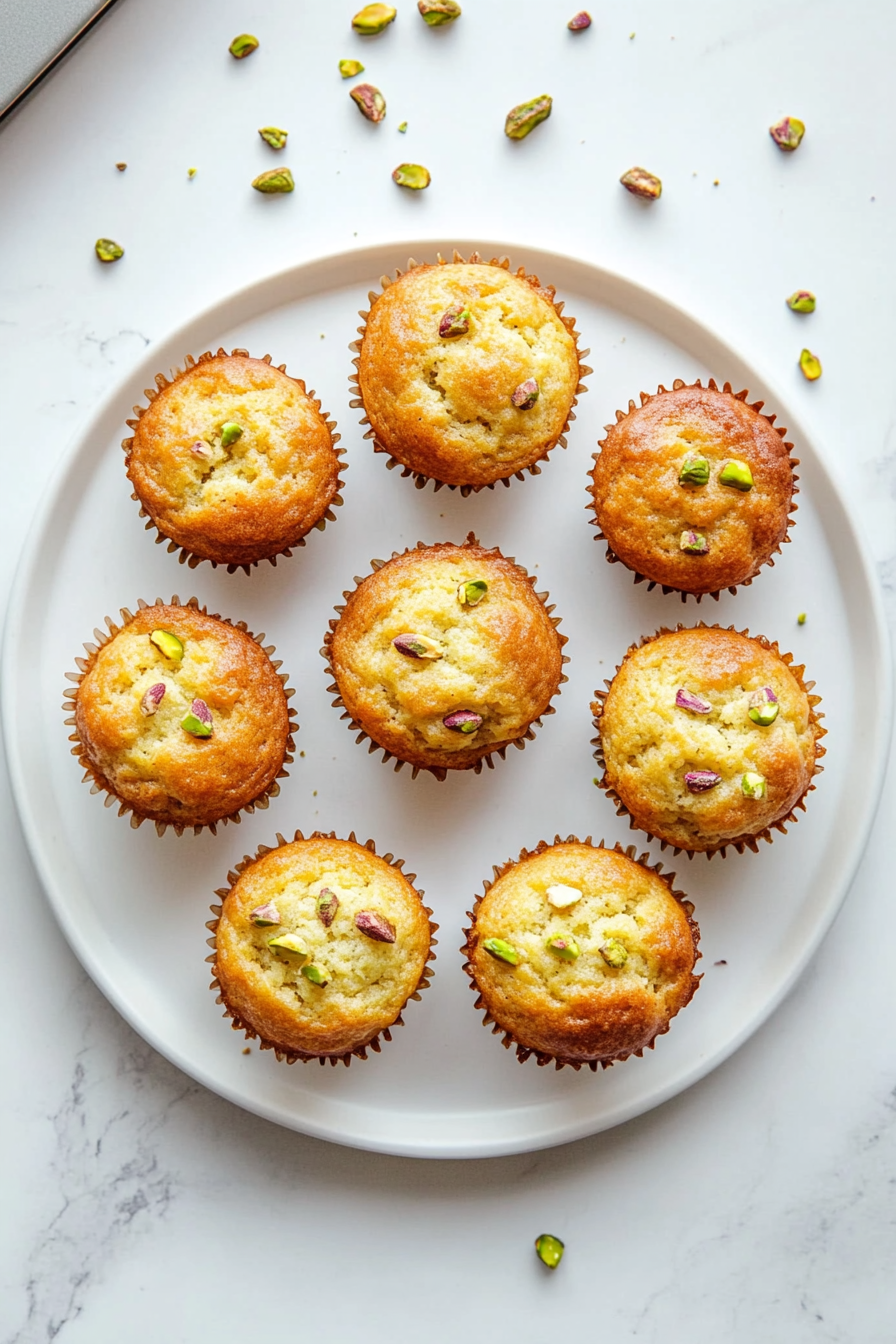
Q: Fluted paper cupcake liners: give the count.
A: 8